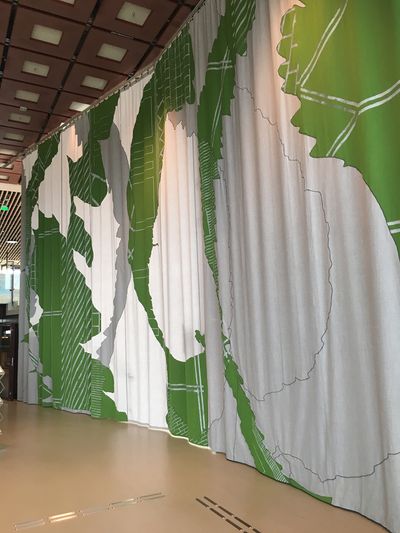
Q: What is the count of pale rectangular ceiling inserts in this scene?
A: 13